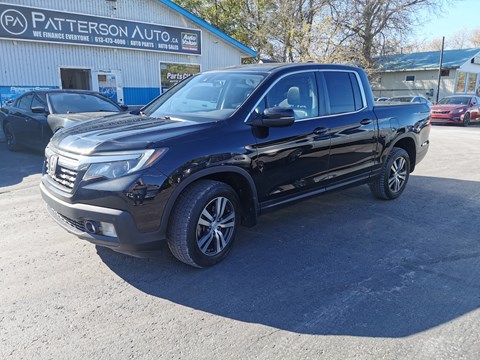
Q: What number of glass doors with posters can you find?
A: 1